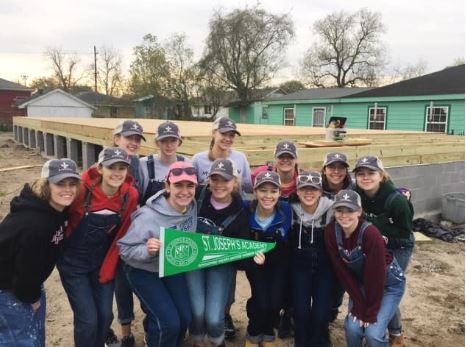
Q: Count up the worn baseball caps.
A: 13